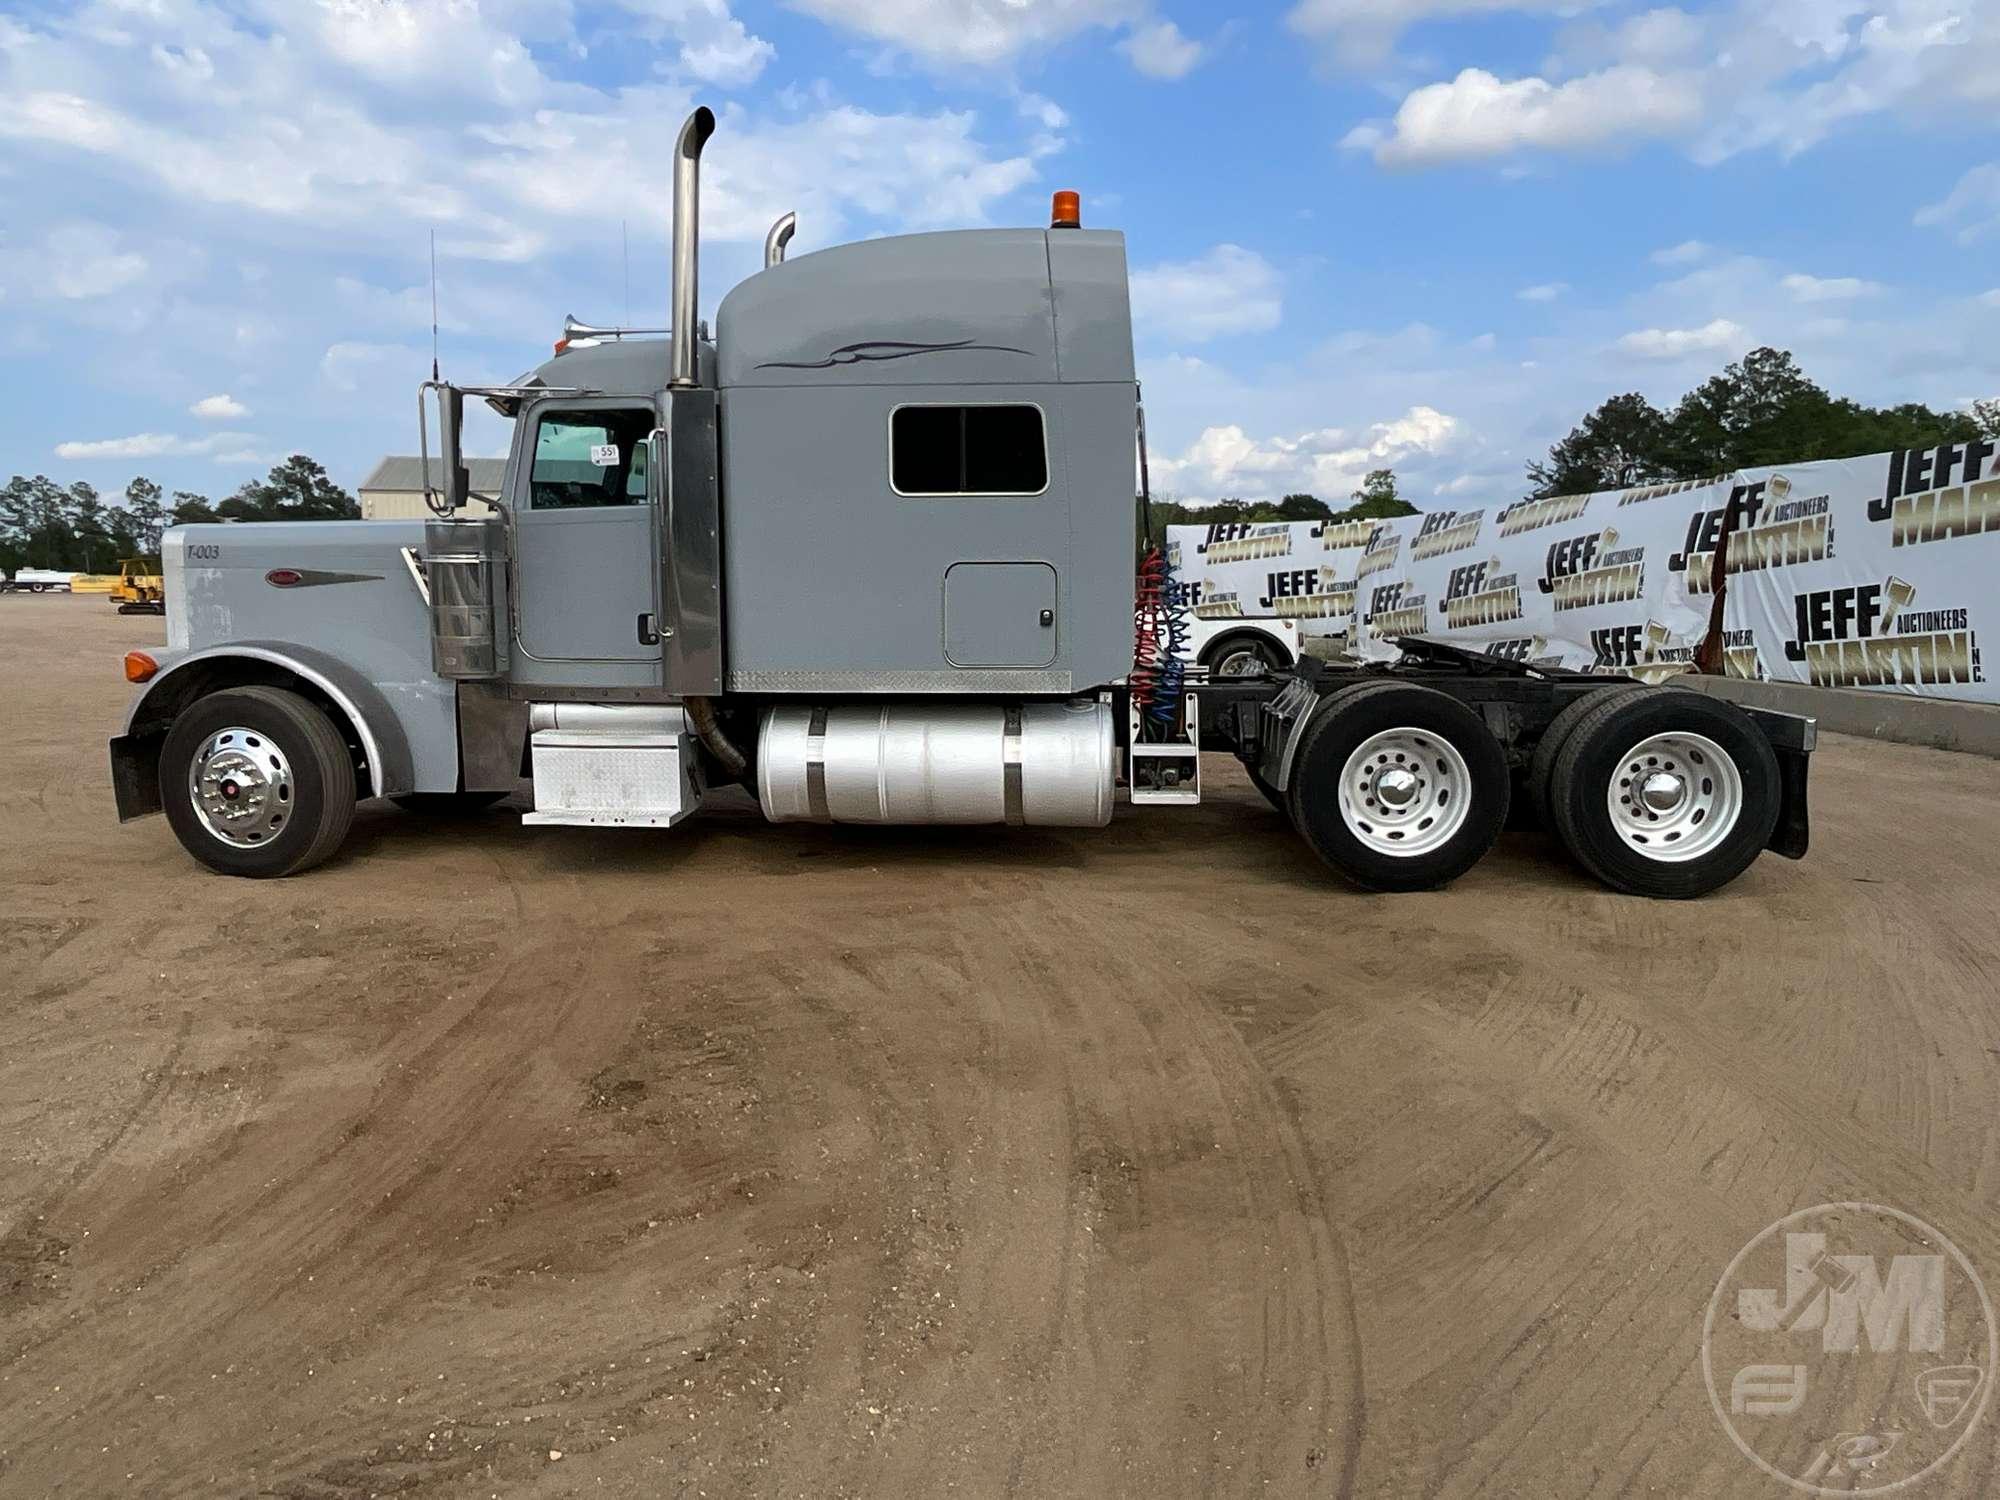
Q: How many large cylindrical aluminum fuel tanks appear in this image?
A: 1